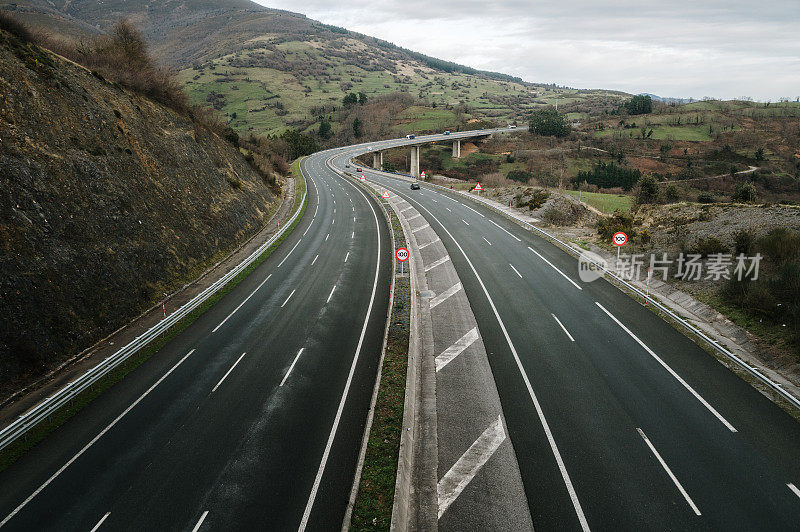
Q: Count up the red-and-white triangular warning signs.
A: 4